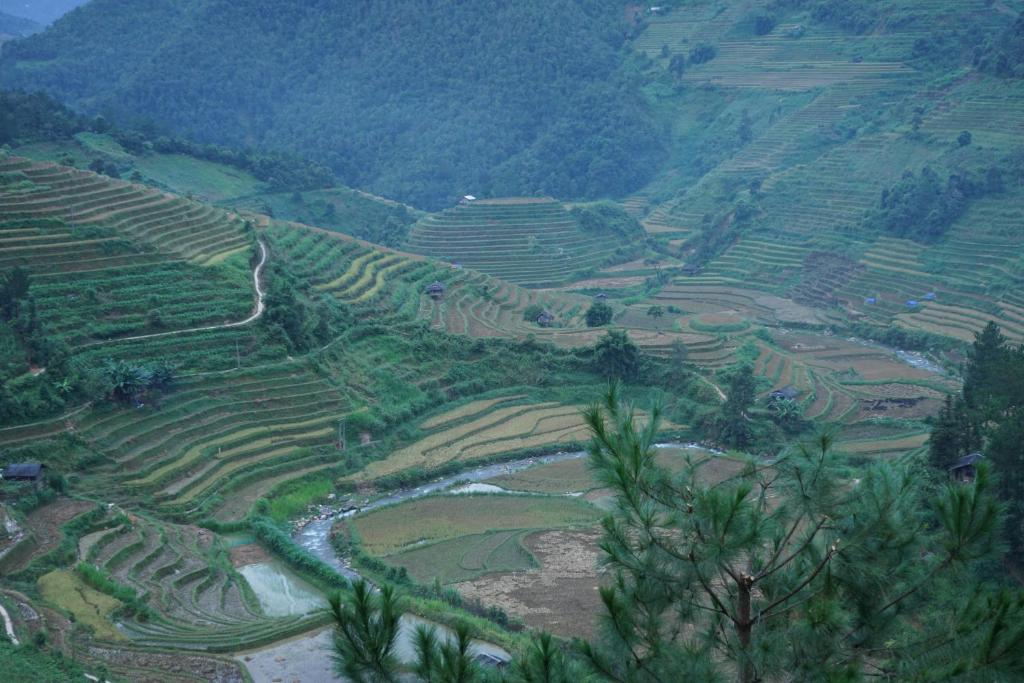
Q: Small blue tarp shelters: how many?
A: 3